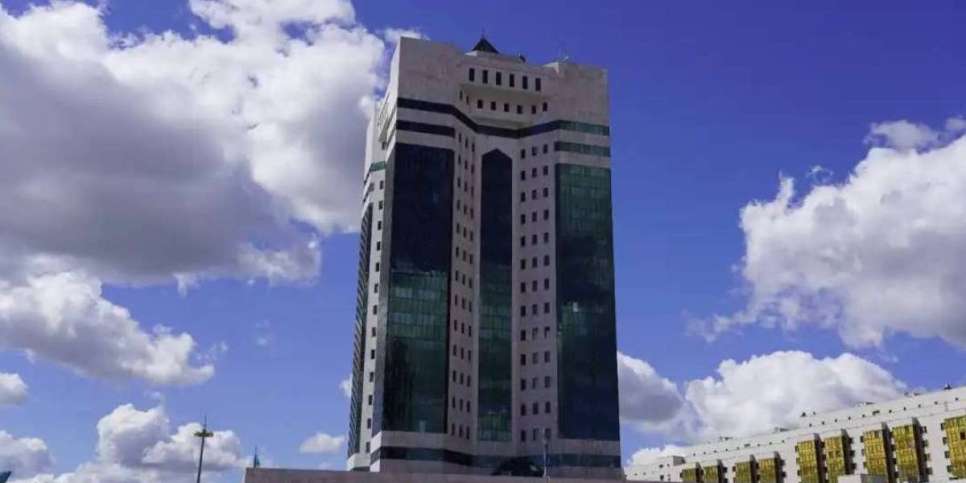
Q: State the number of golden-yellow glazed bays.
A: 9